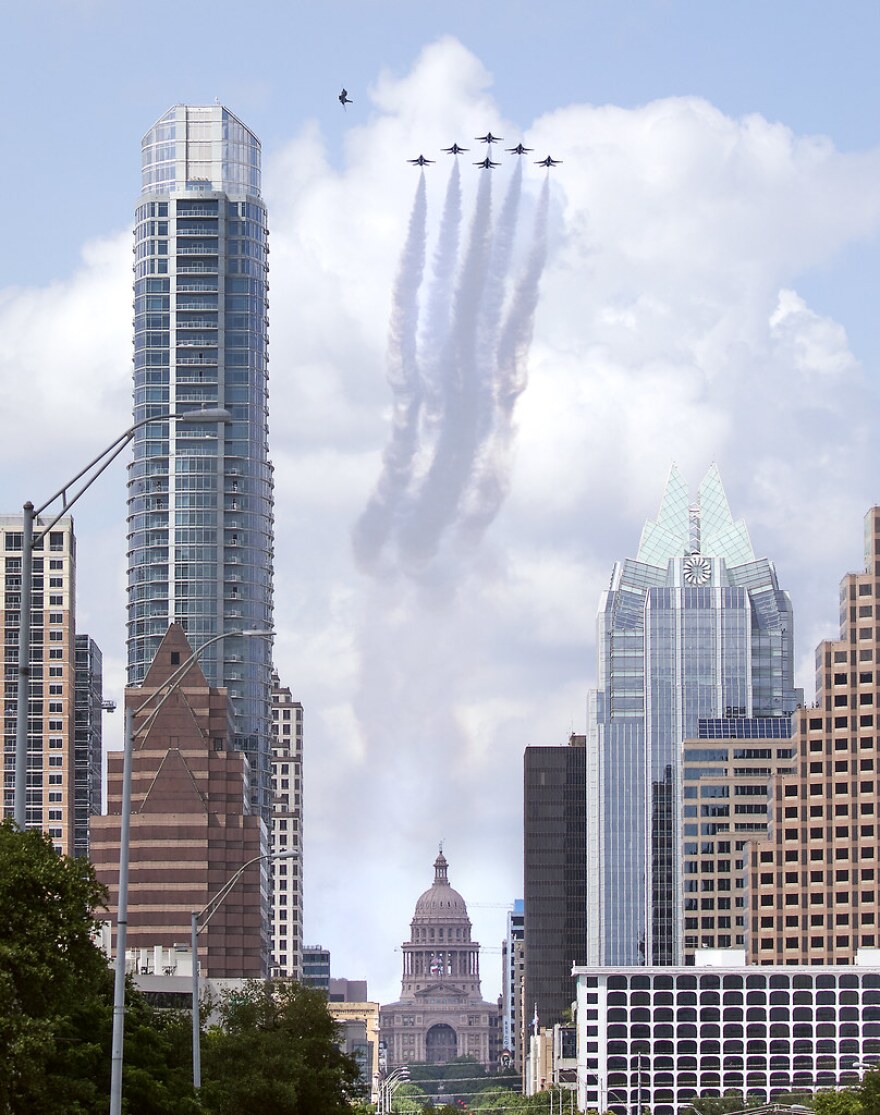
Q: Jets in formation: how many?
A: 6